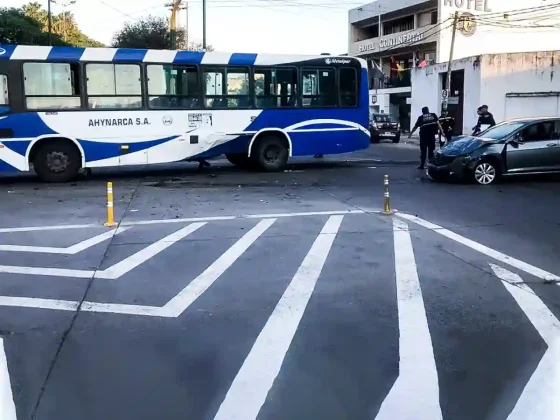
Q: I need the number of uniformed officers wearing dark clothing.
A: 3